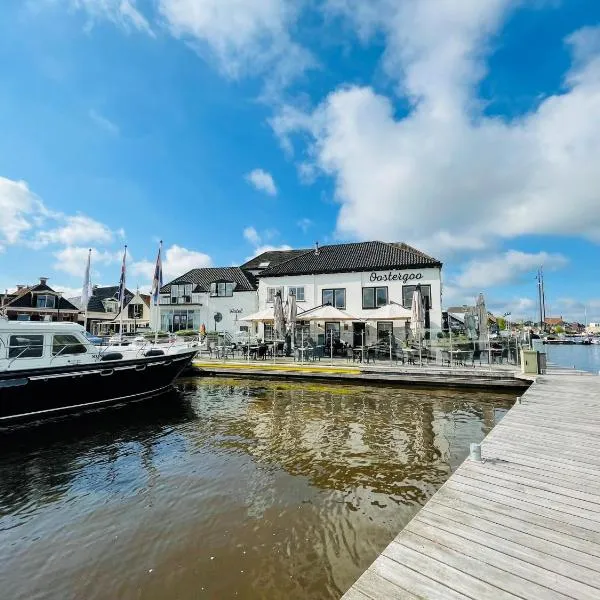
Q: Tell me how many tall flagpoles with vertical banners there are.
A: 3